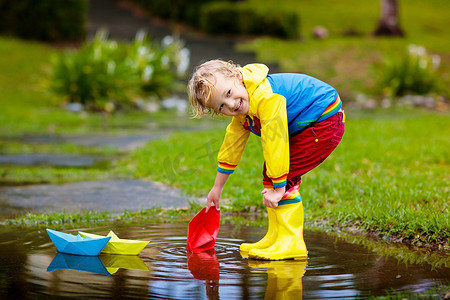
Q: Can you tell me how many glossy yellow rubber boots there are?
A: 2